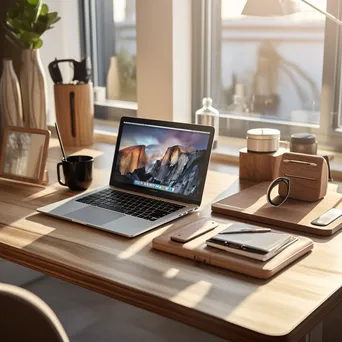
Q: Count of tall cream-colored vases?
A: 2